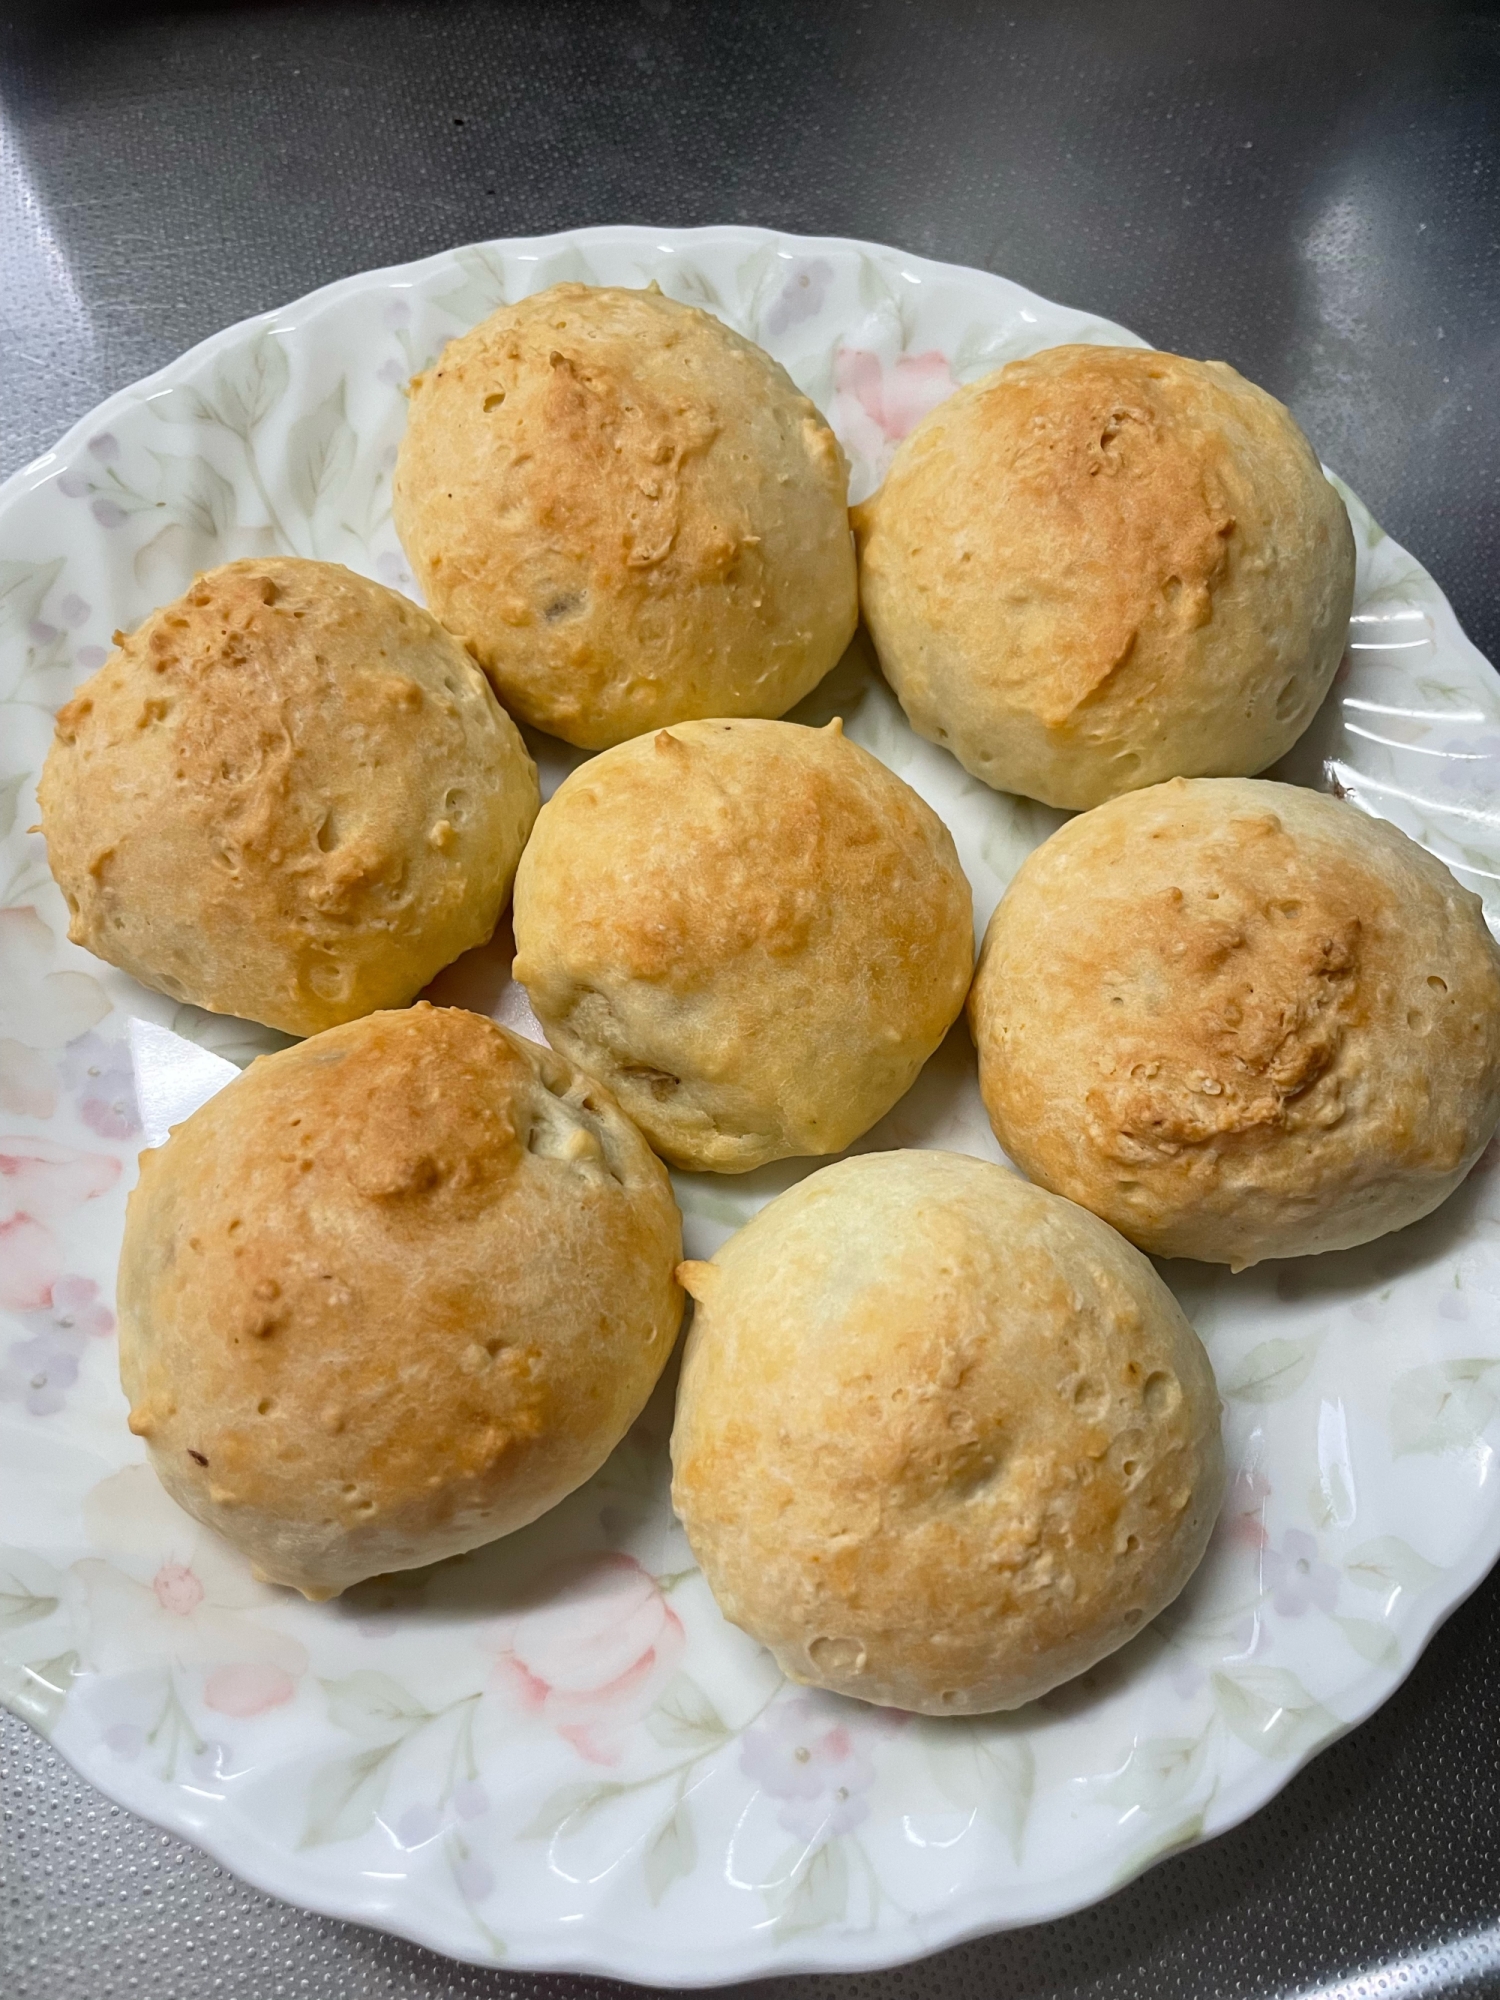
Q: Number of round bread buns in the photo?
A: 7